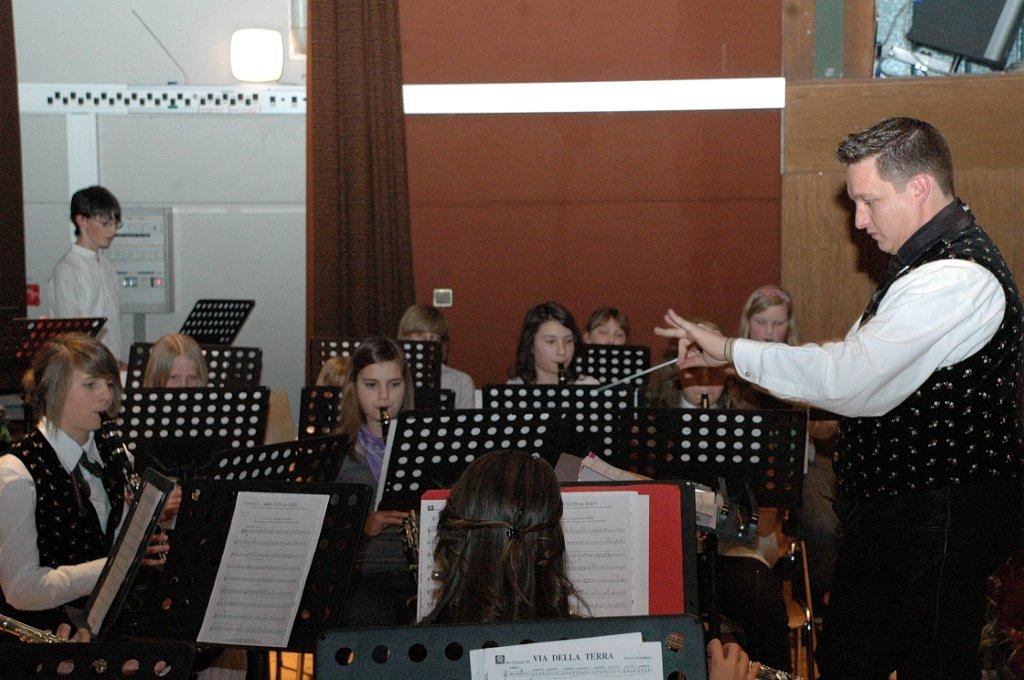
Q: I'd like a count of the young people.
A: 11